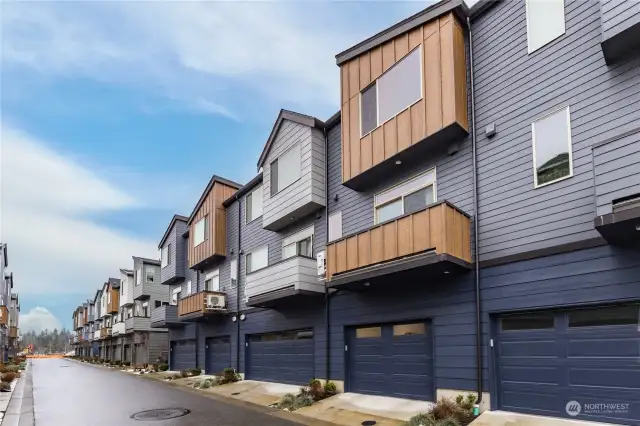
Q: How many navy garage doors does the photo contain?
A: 5